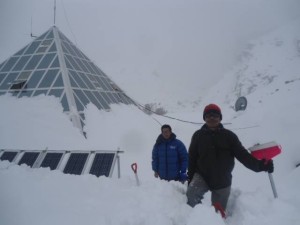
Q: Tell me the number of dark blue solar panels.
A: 5